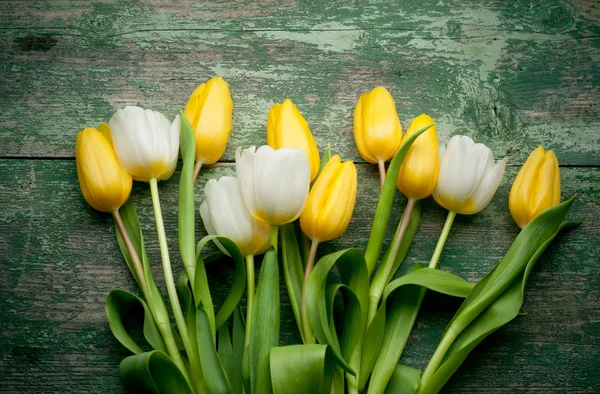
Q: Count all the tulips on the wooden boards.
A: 11